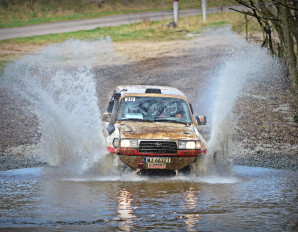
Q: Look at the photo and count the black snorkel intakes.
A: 1